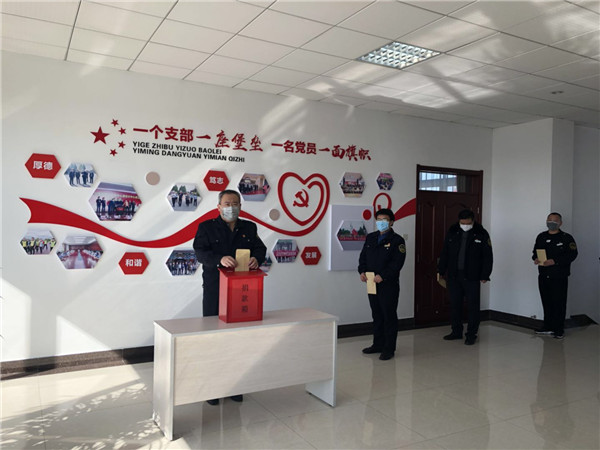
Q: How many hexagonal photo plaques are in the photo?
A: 12